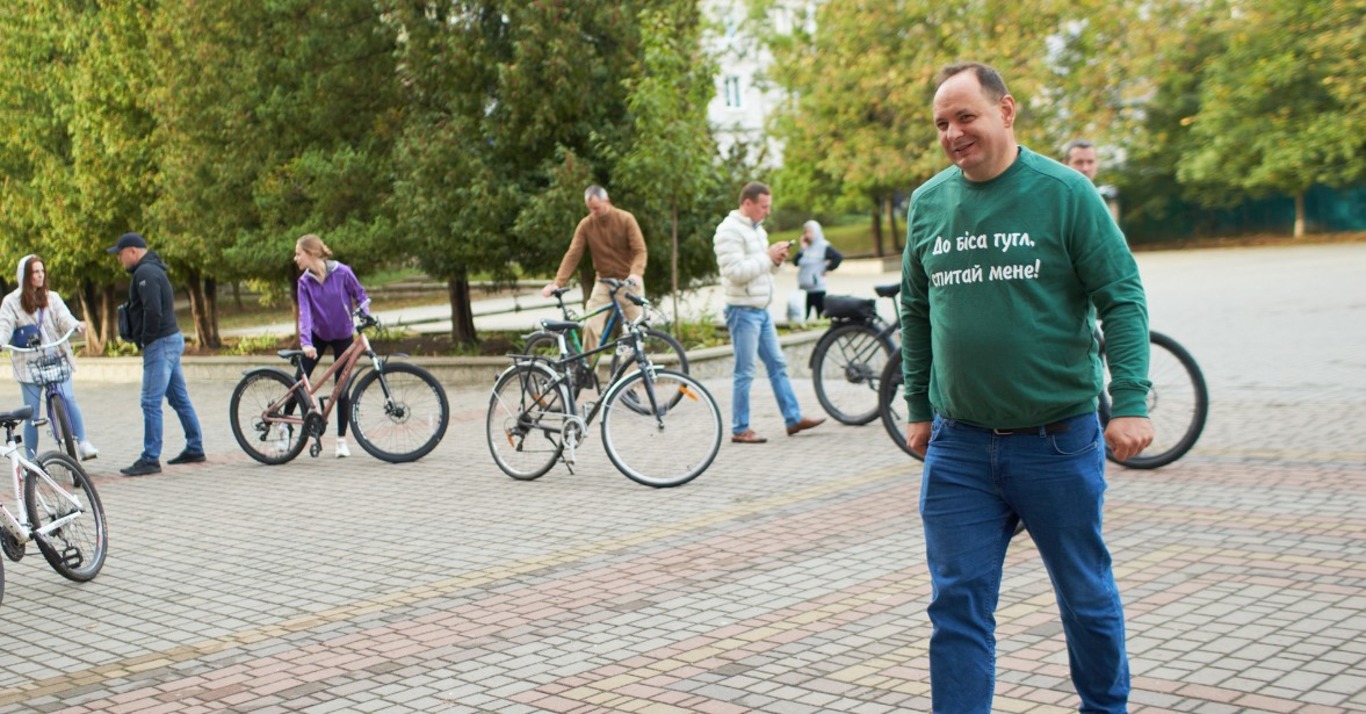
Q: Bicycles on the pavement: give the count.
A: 7